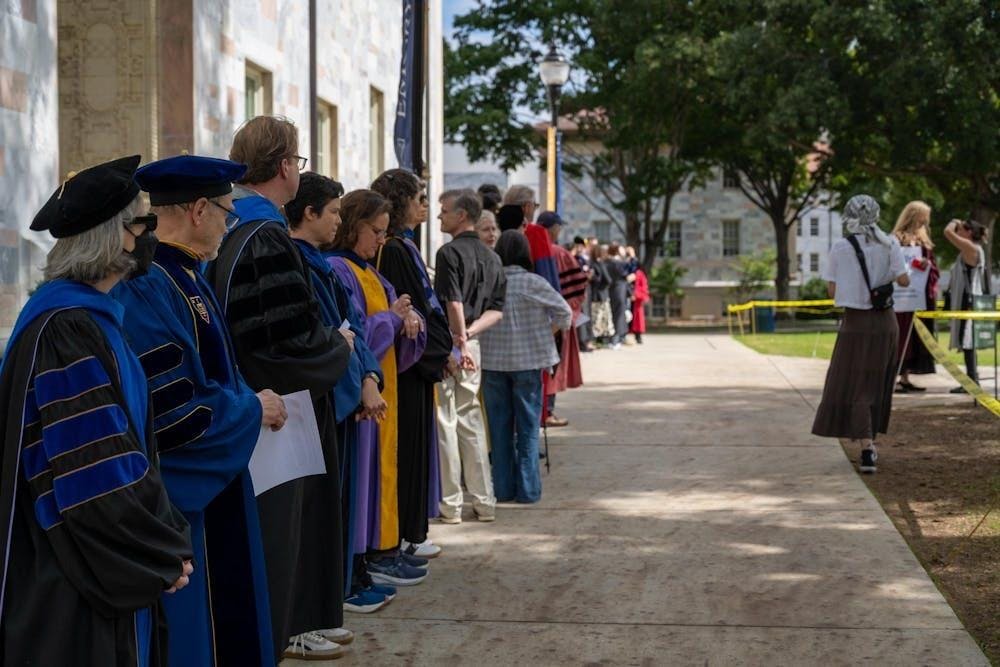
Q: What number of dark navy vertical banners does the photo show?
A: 1